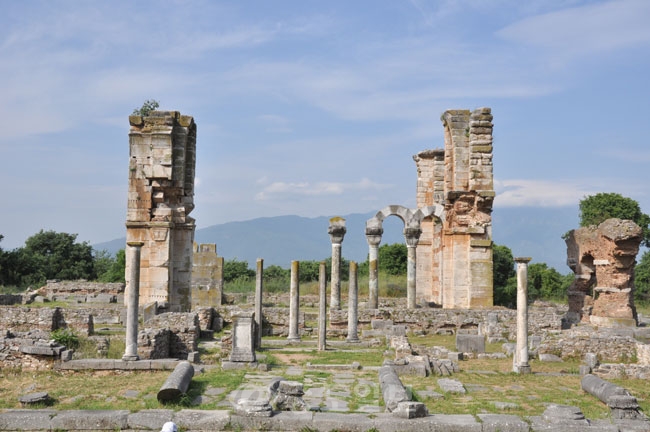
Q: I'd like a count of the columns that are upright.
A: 9